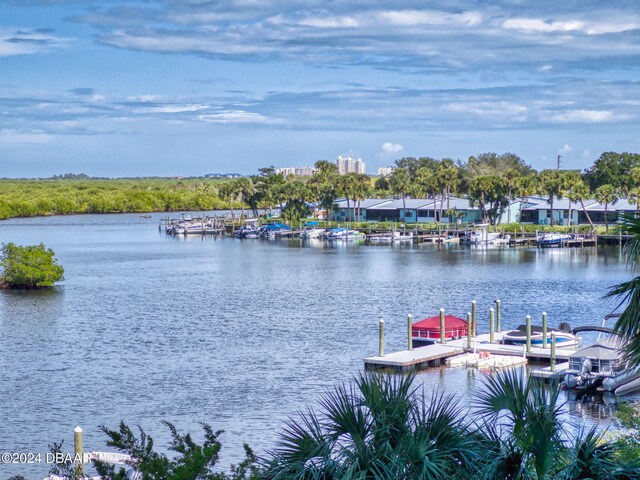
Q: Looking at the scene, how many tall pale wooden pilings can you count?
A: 11